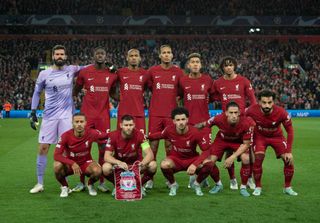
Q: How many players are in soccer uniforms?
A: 11